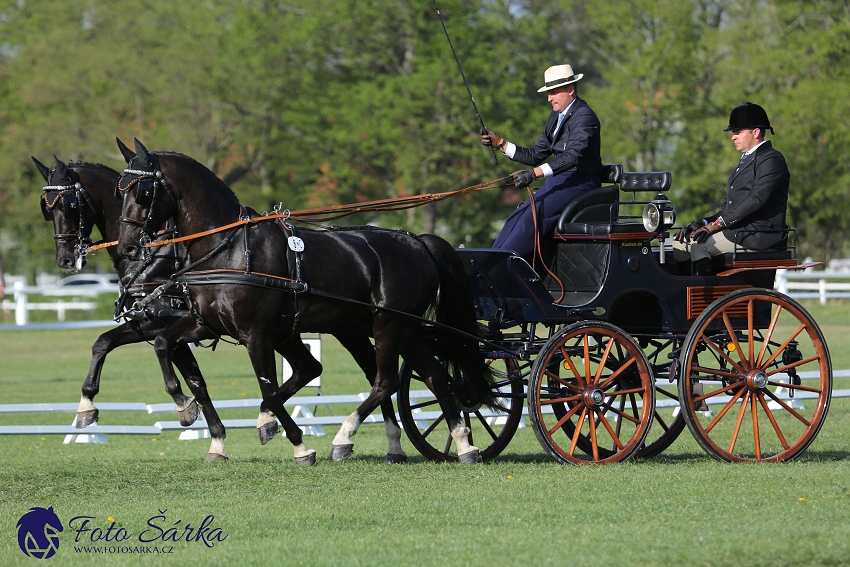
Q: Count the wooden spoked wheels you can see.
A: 4